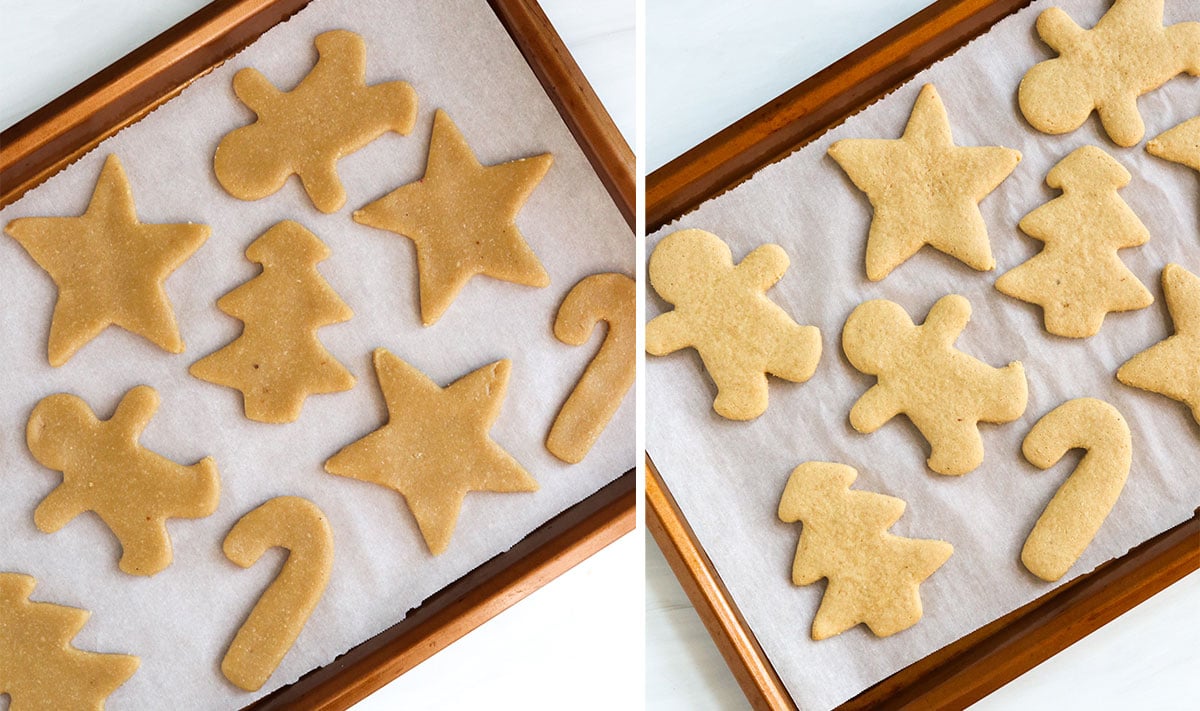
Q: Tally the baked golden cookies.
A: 9